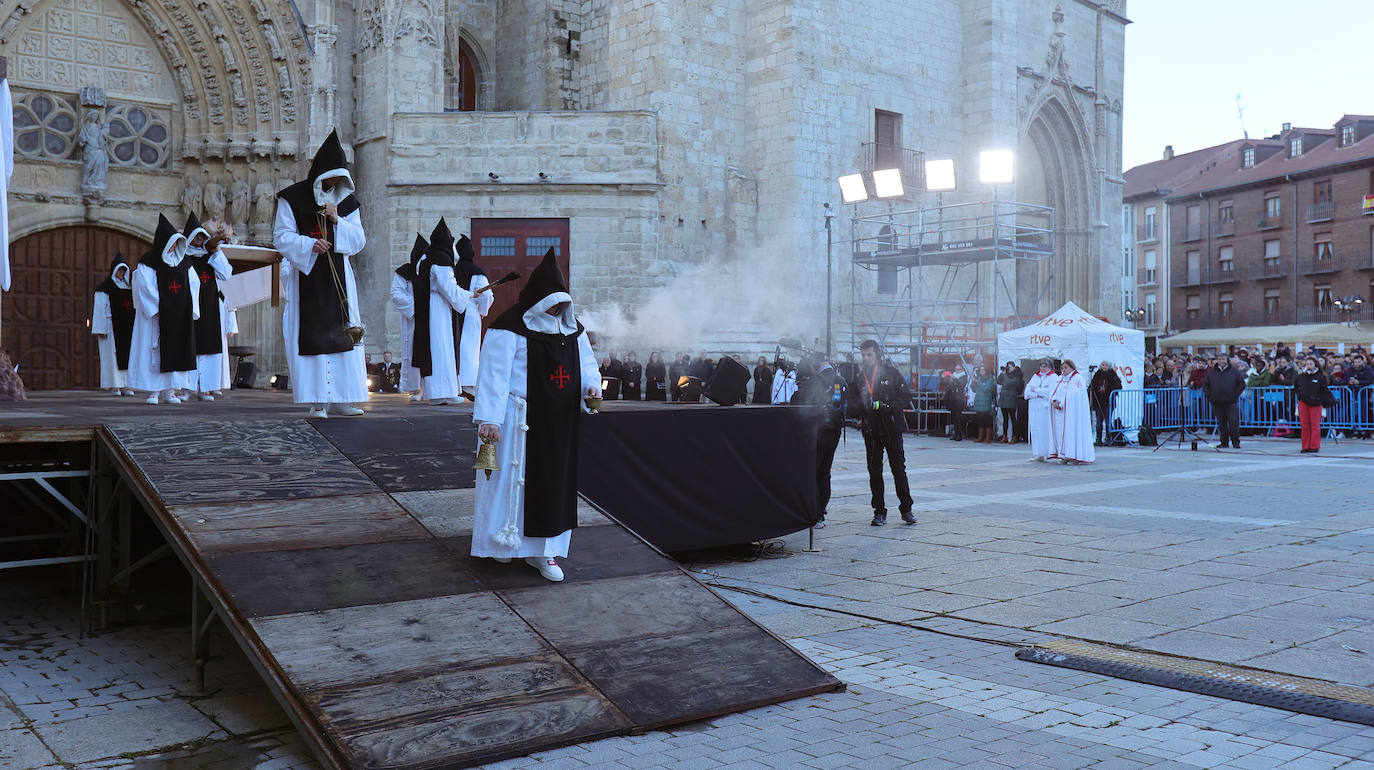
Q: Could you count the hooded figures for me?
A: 8